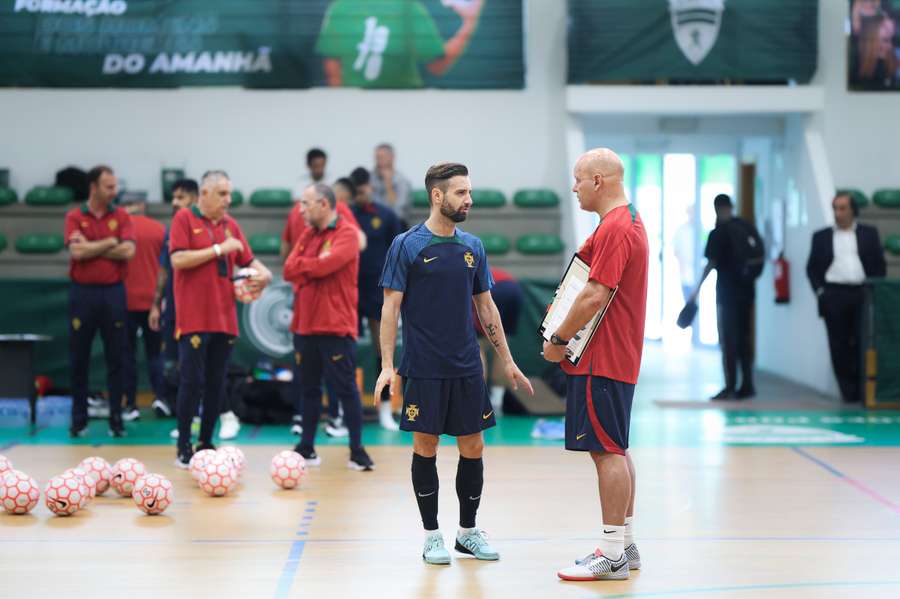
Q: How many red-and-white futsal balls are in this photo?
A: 12